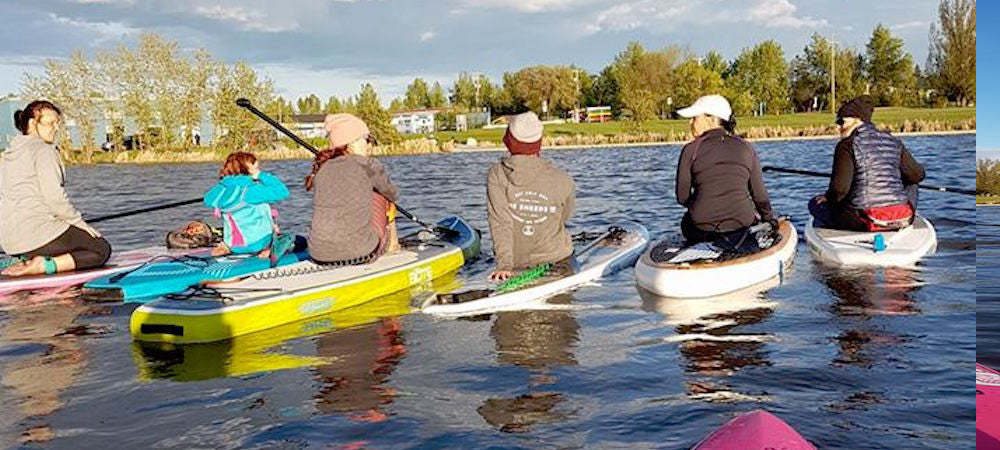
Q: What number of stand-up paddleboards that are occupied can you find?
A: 6